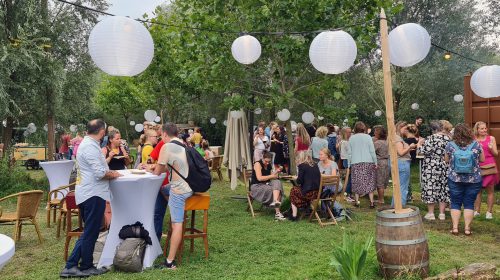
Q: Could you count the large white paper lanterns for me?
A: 5